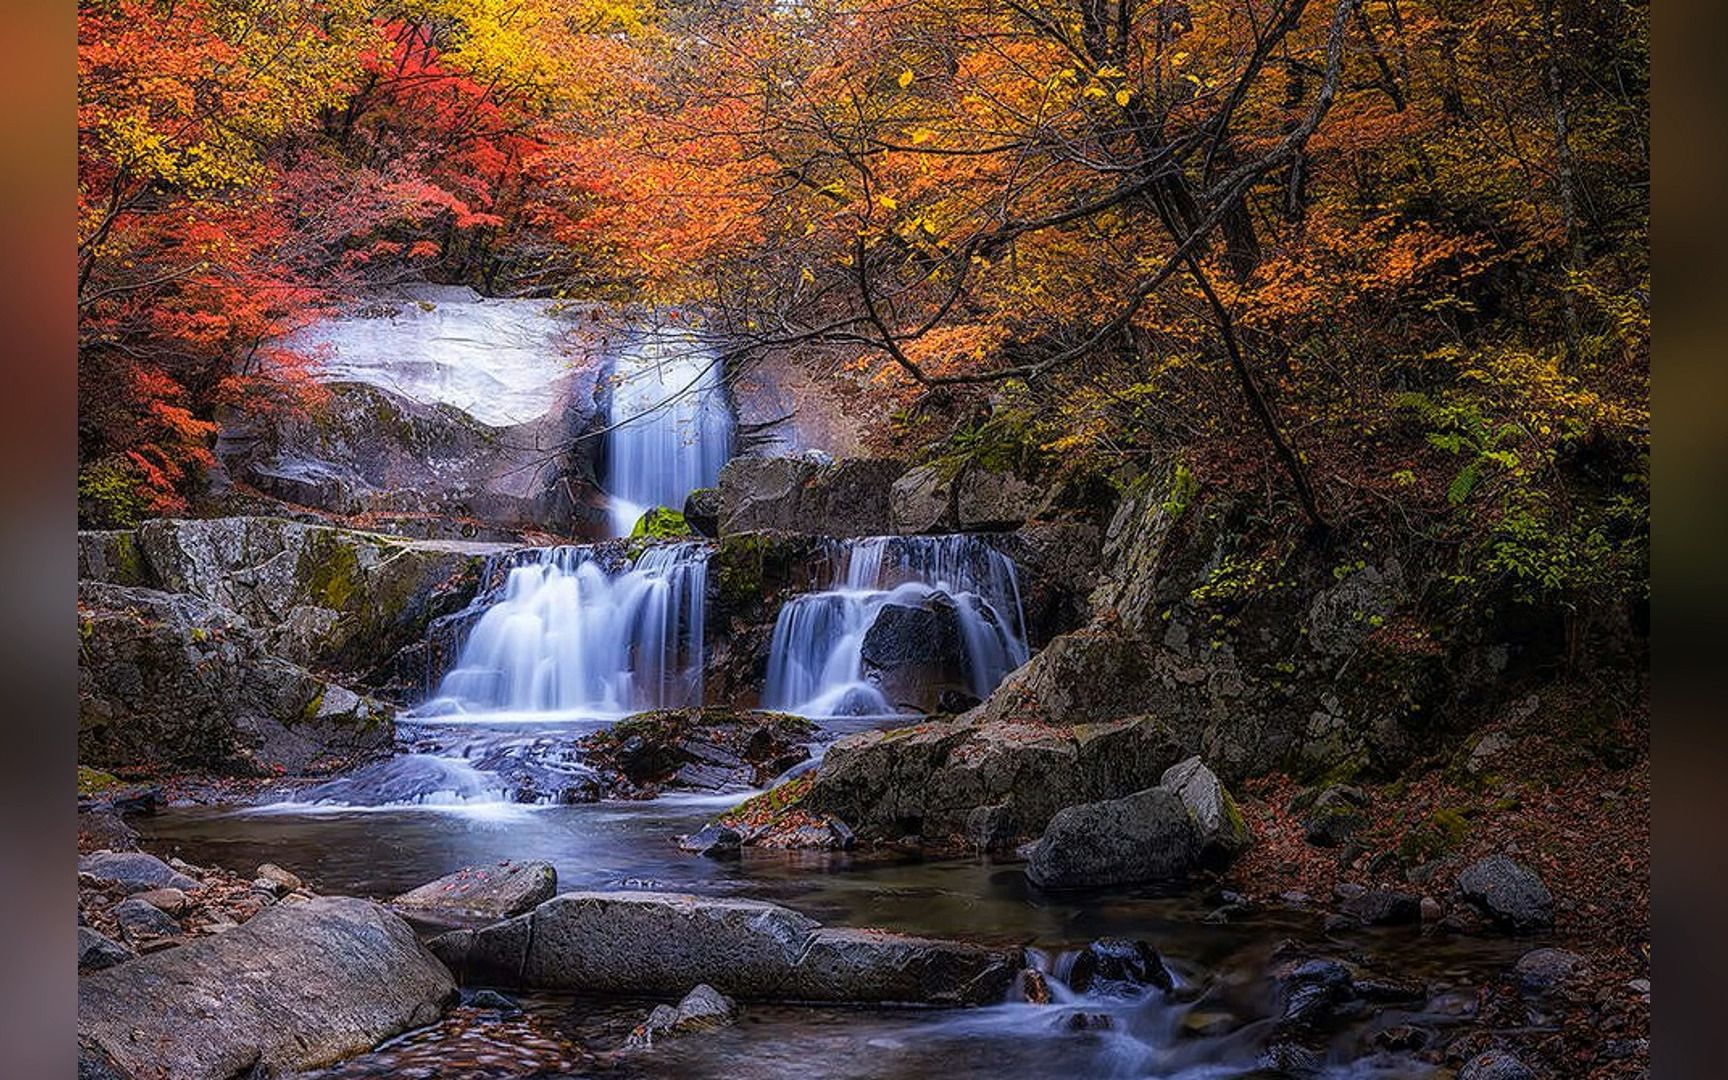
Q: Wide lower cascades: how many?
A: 2